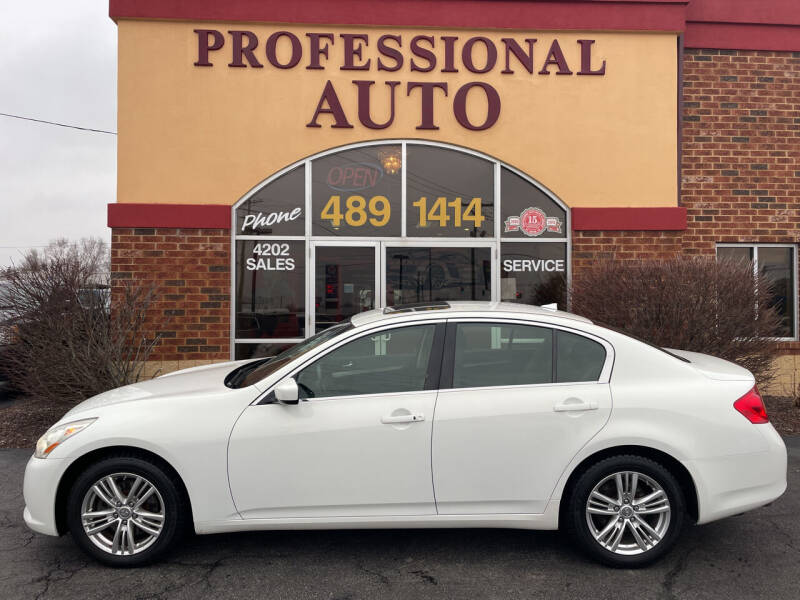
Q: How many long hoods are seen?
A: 1